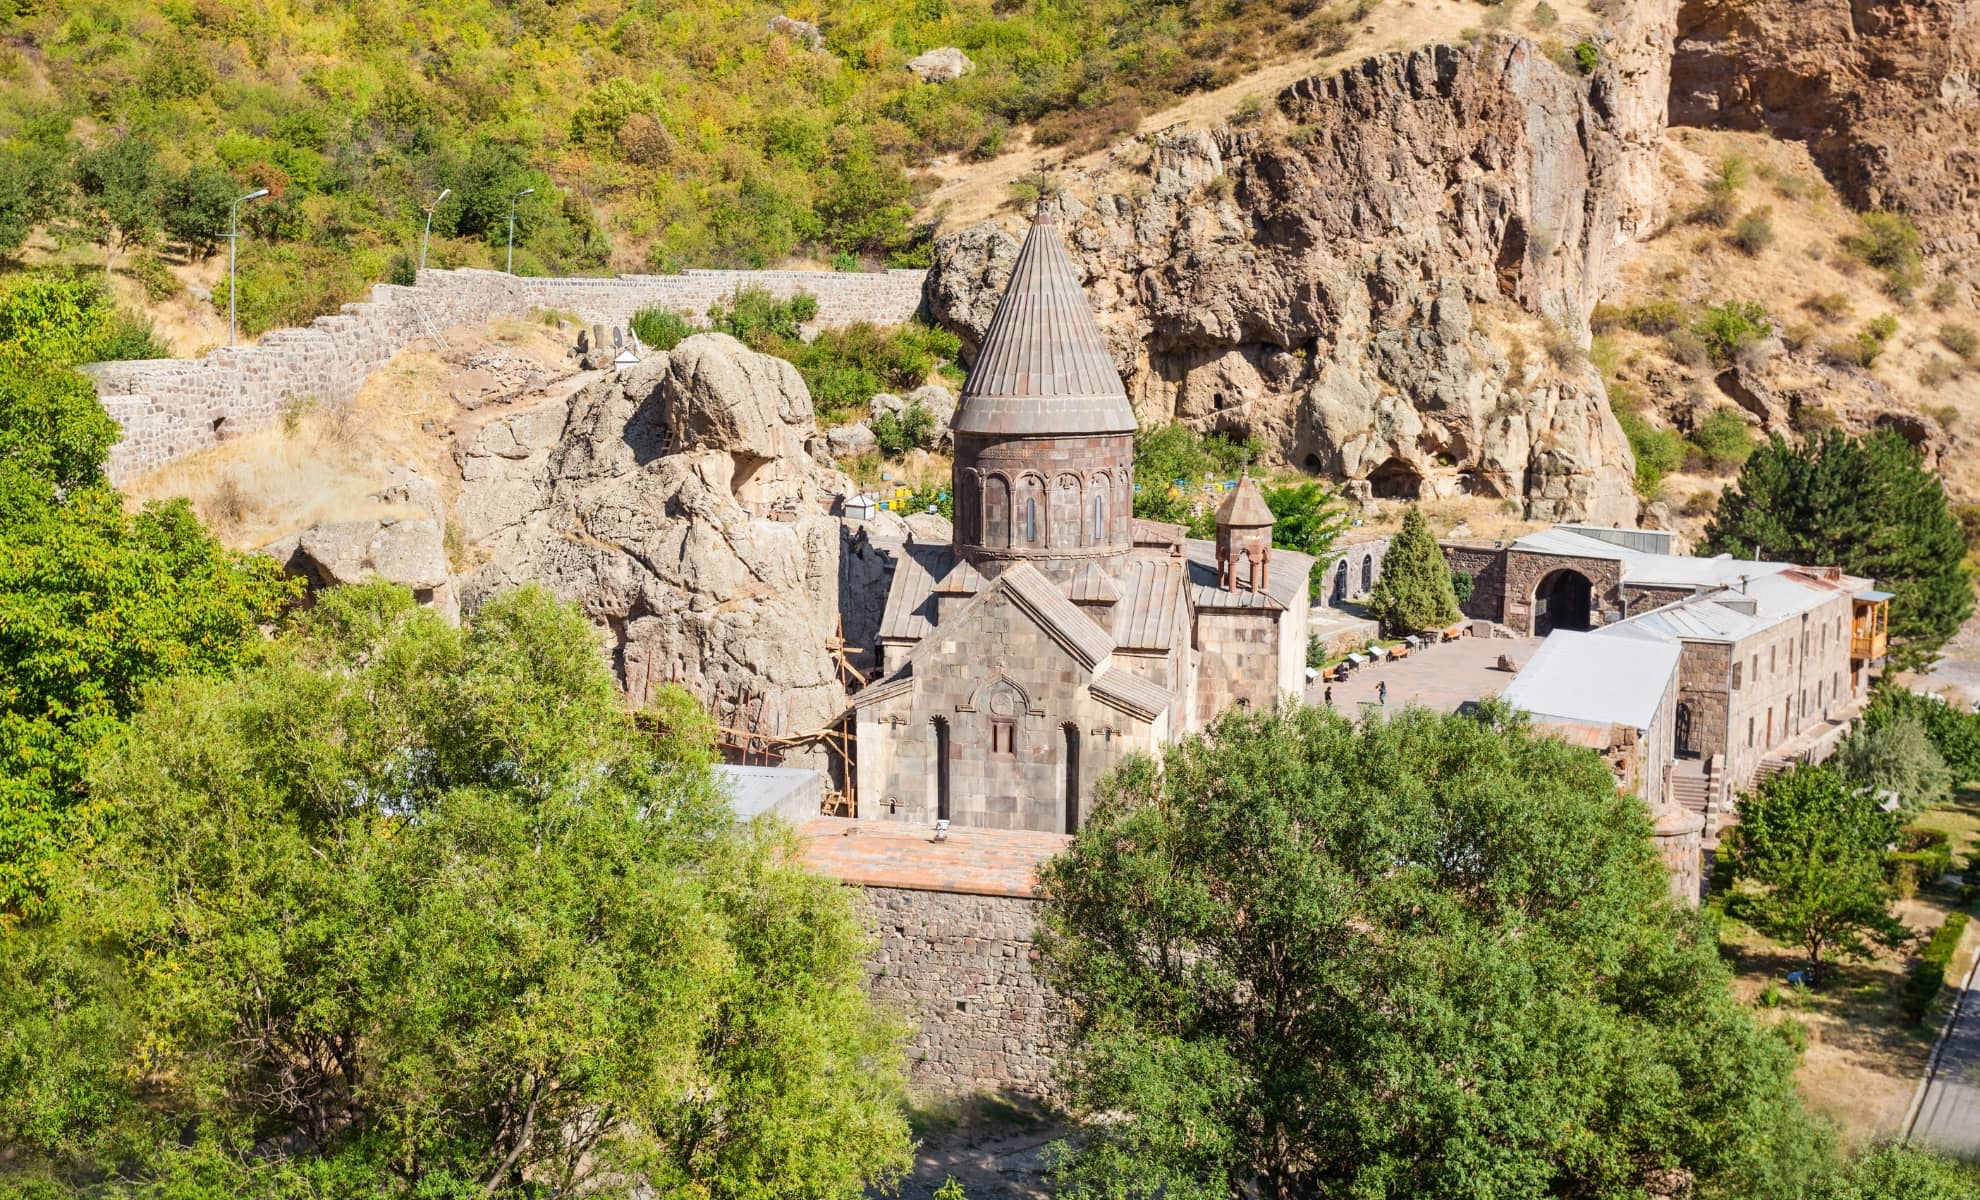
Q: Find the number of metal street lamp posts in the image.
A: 3